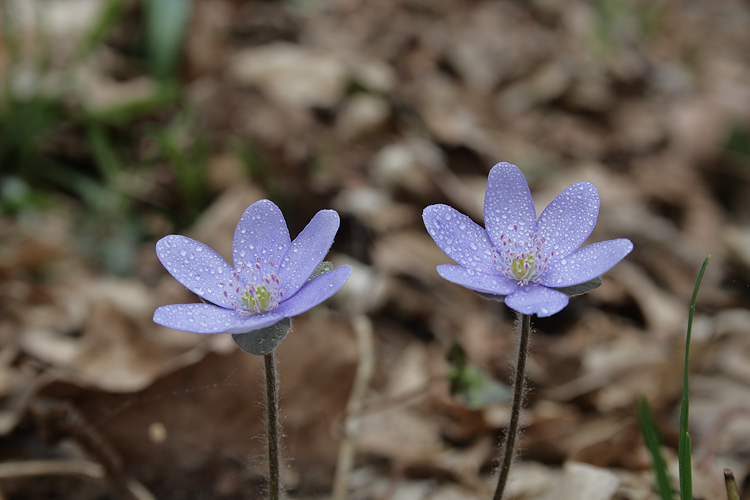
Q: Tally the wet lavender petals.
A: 11